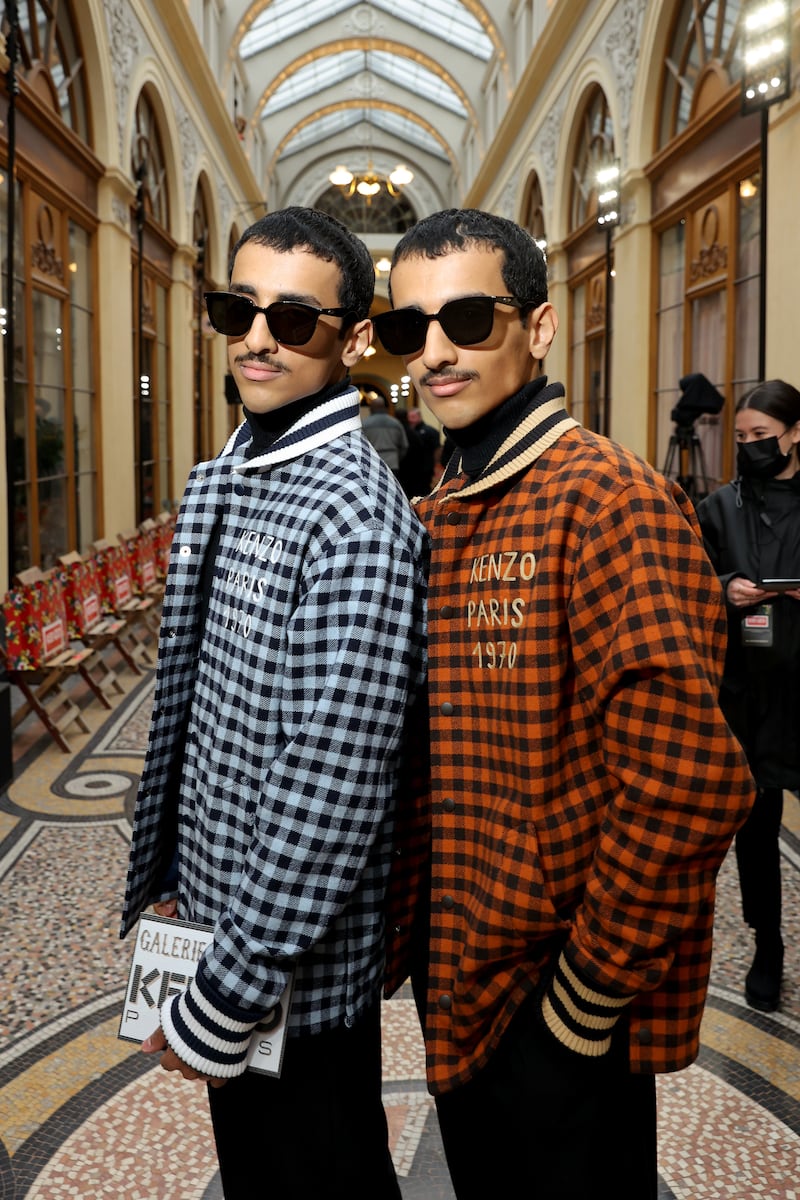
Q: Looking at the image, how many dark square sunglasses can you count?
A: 2